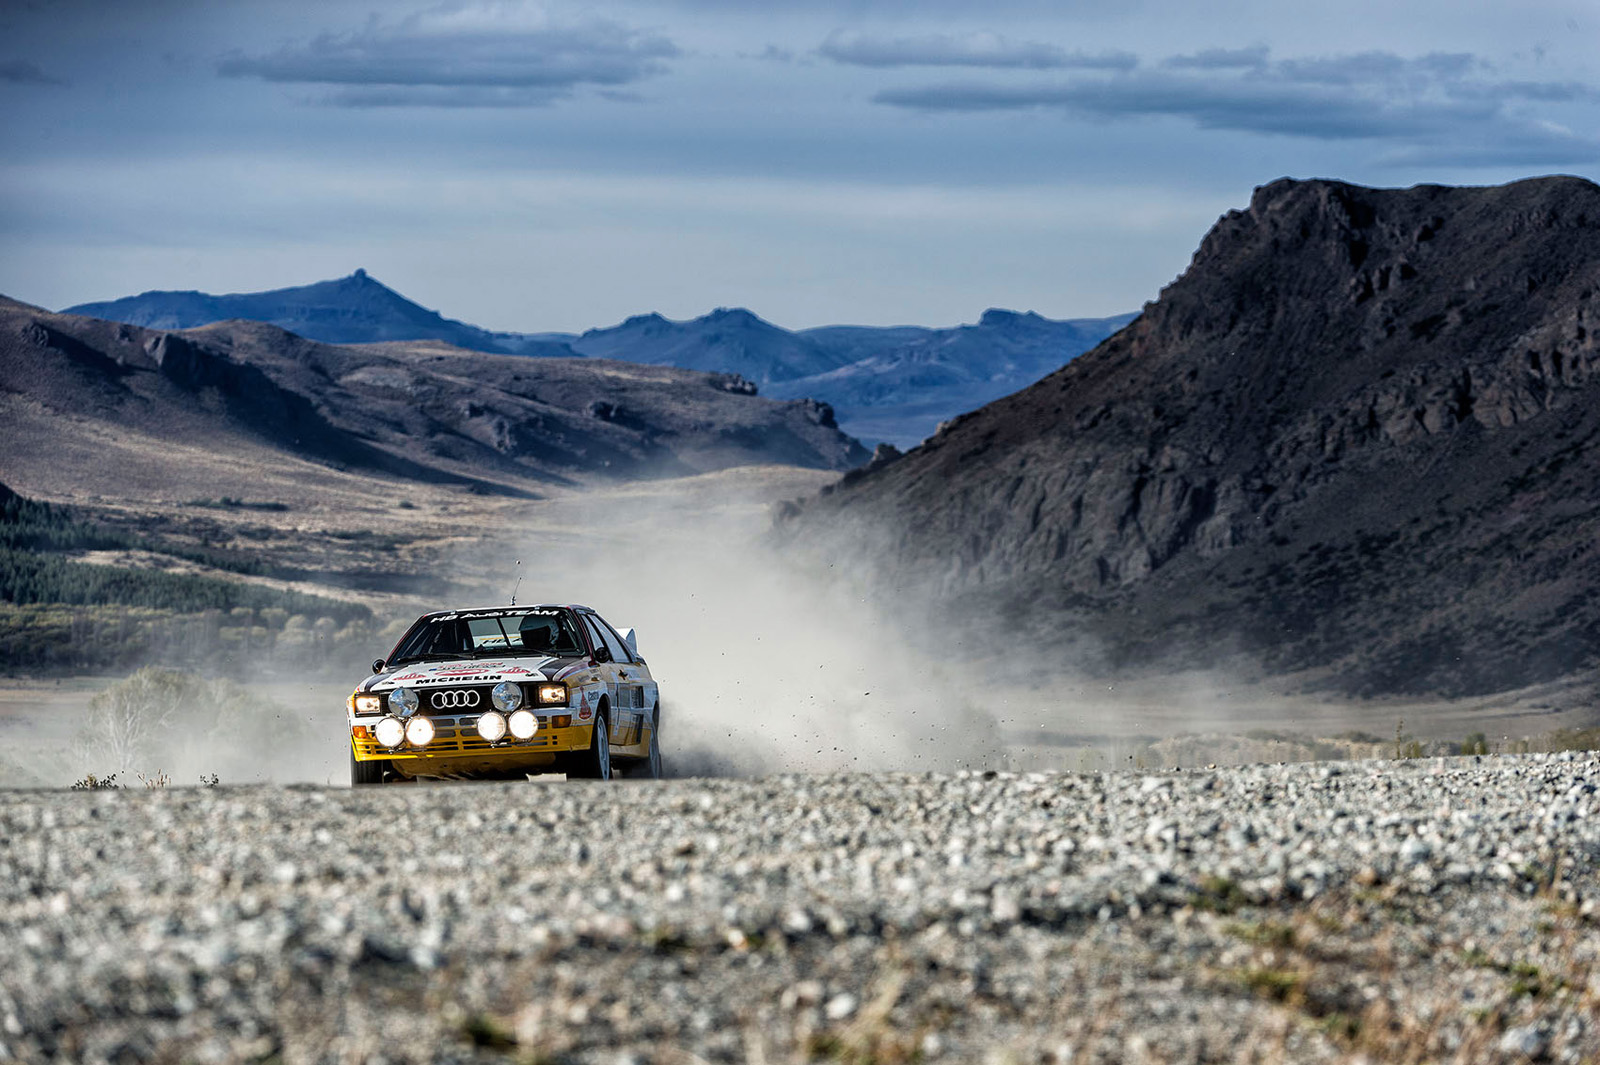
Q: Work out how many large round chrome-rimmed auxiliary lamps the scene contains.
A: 6